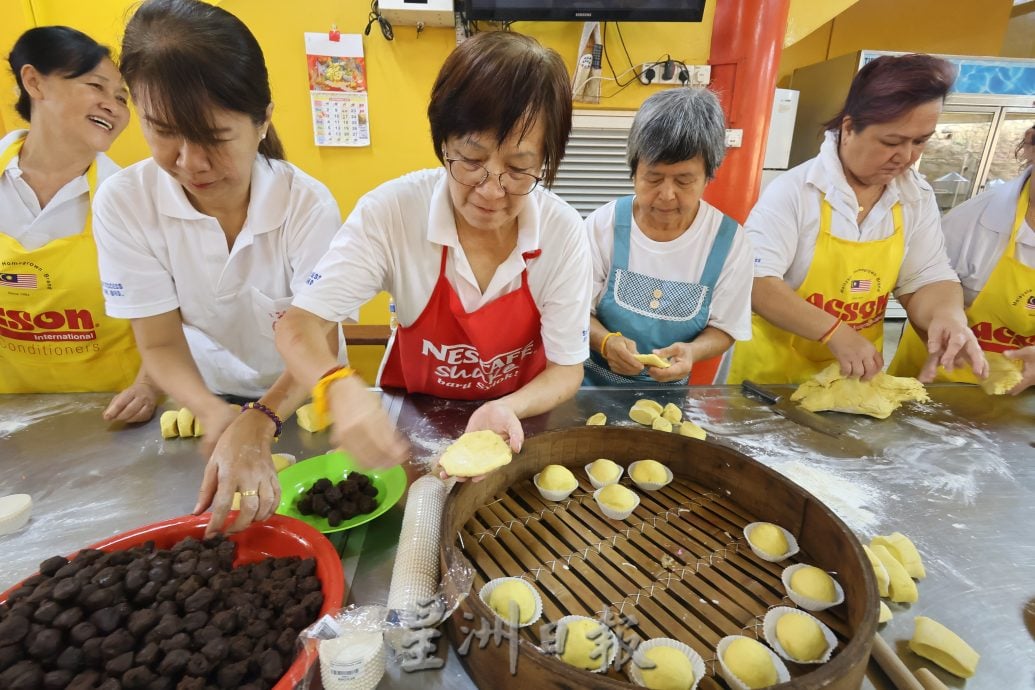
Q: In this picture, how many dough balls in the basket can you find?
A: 11